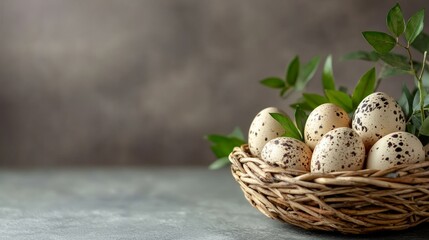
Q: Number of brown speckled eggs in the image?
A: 6